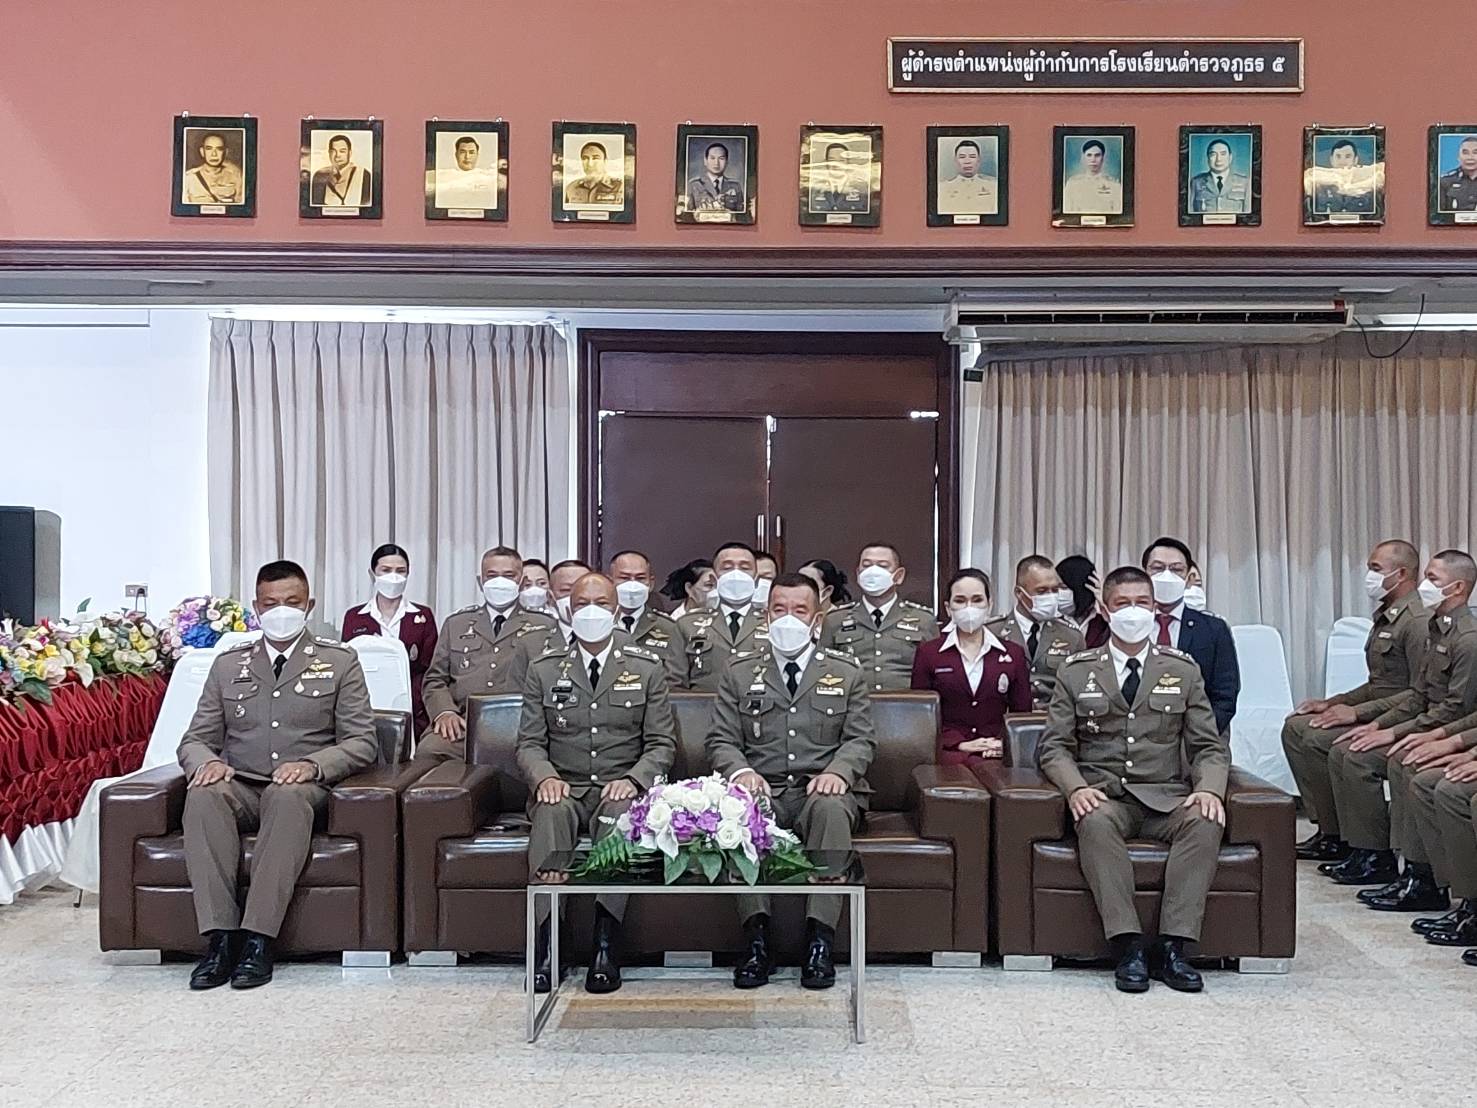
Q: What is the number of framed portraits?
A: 11